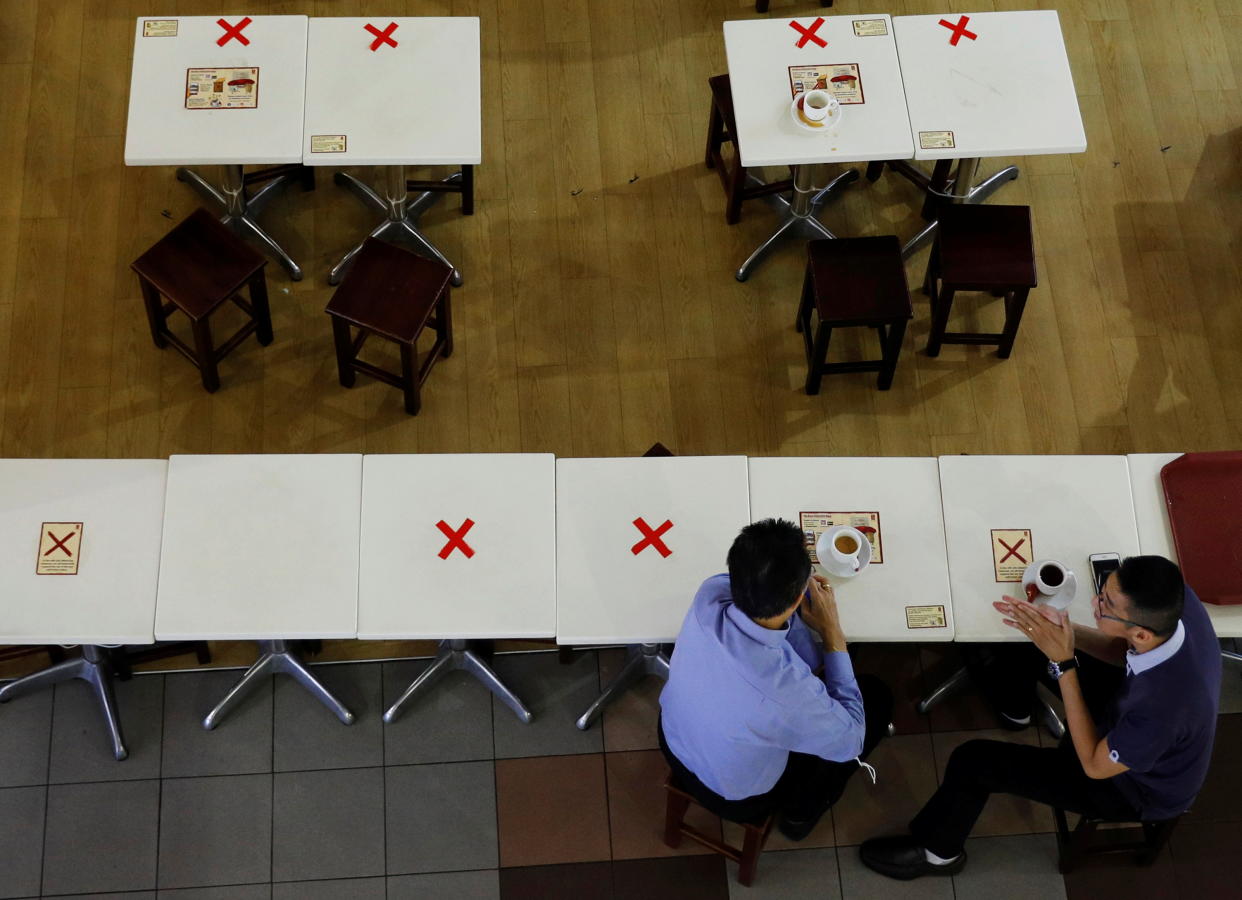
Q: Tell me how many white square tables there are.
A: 11